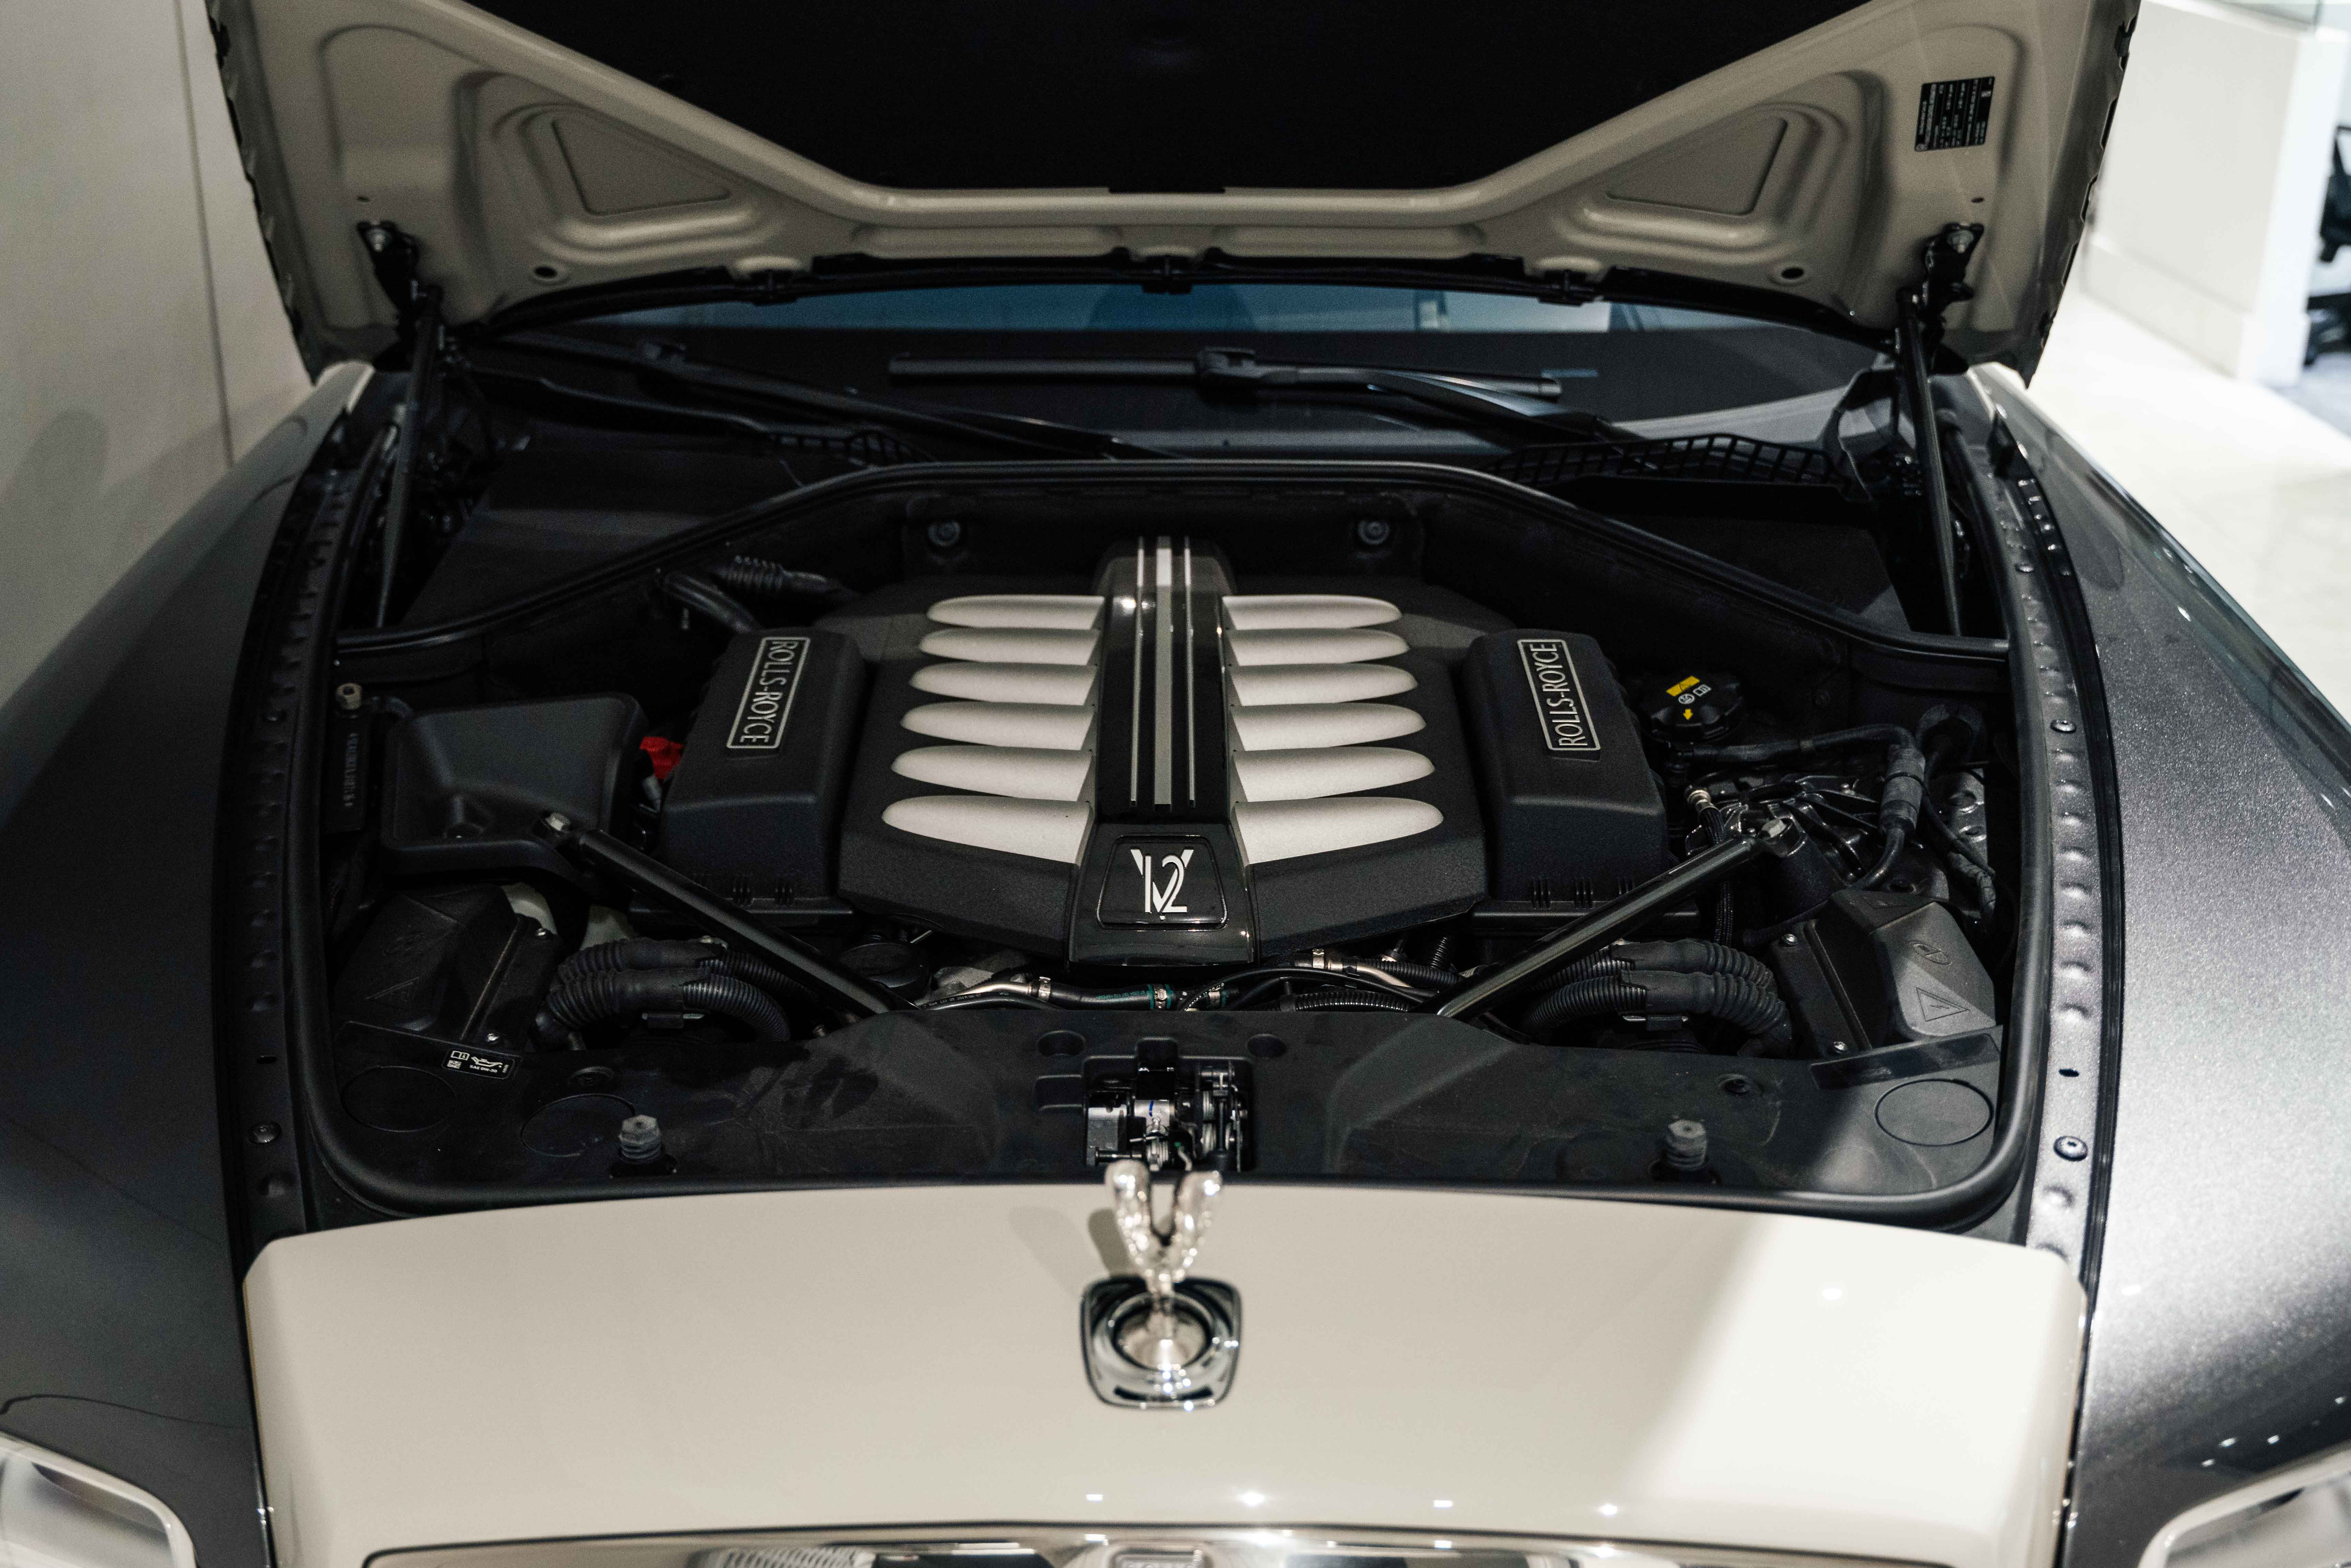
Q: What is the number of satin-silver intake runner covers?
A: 12